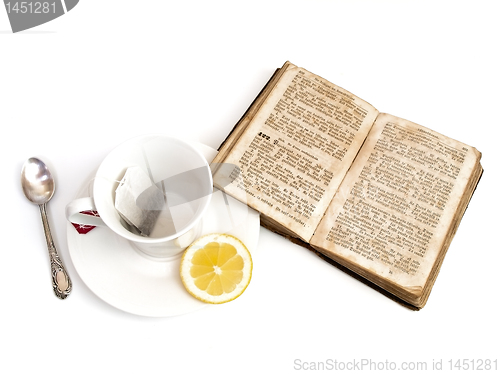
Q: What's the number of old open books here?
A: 1